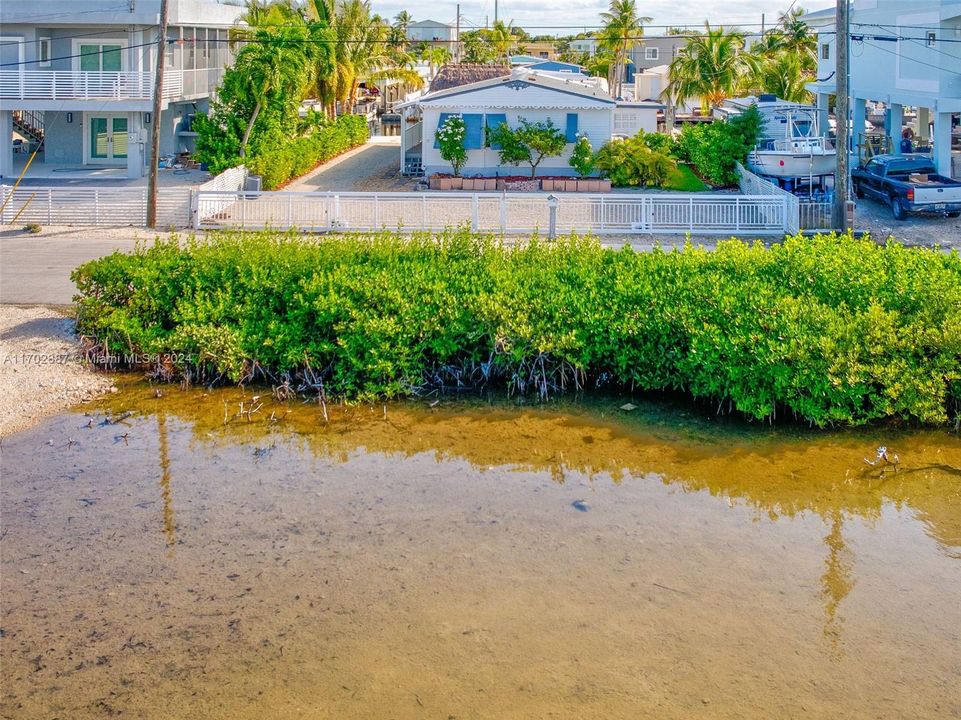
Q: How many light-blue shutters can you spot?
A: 4